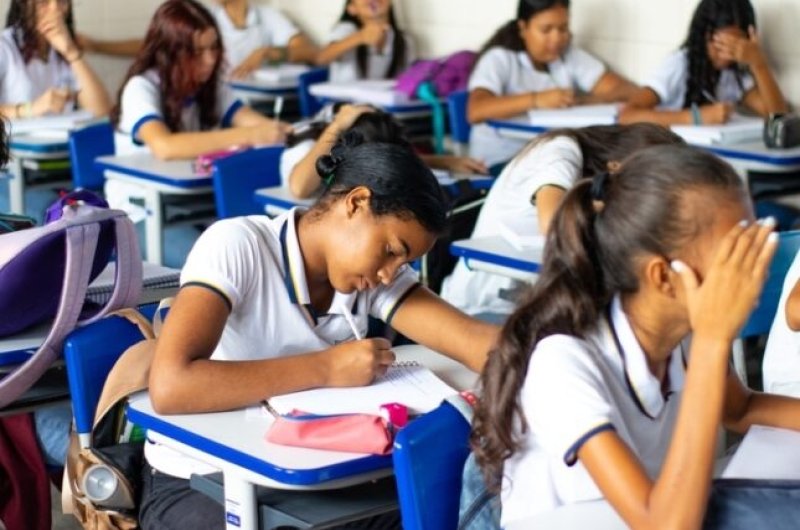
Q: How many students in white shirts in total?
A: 11